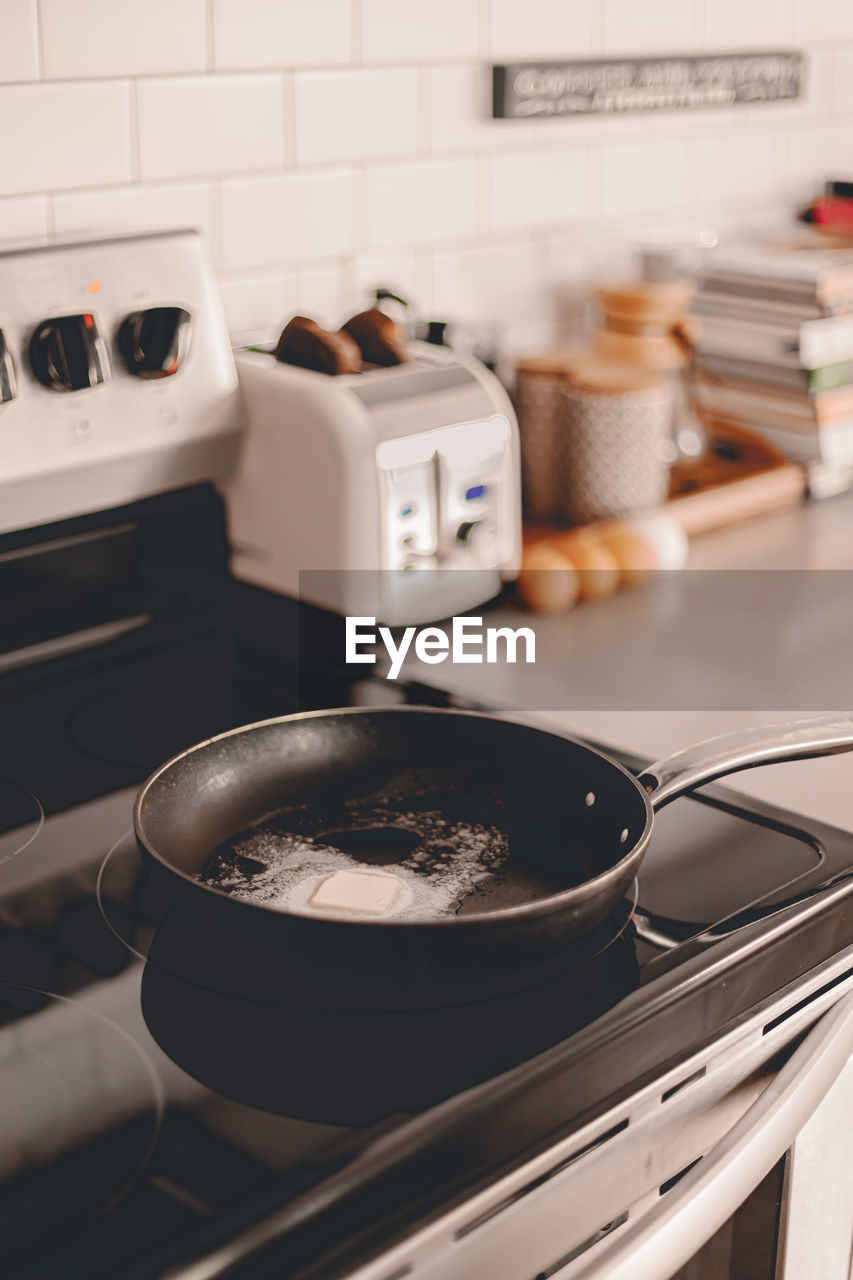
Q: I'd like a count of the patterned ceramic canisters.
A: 2